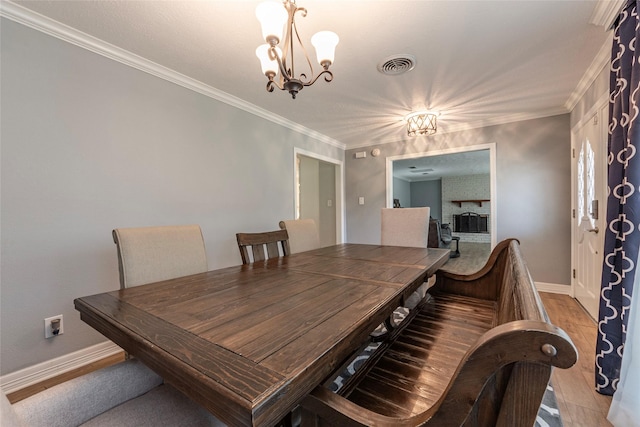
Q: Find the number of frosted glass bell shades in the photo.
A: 3